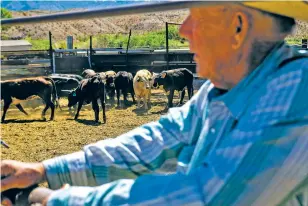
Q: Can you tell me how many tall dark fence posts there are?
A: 4